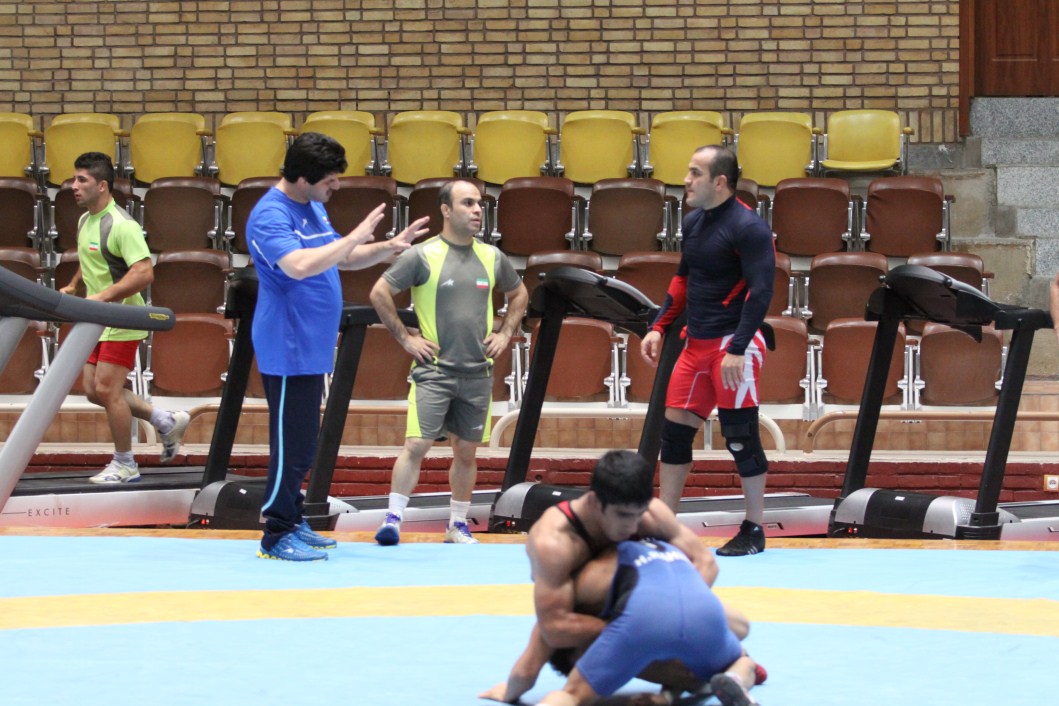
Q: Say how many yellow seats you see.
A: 11